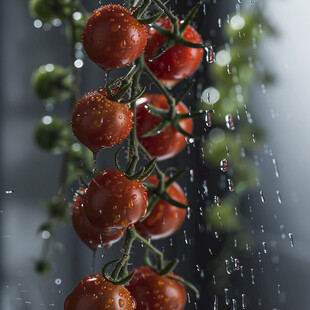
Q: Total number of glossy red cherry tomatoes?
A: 9